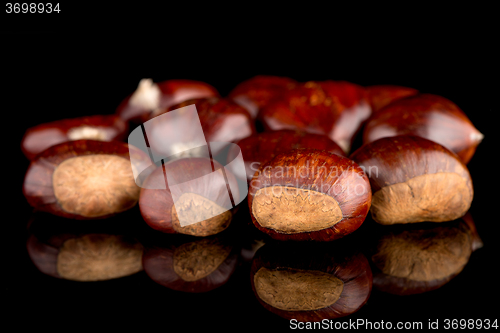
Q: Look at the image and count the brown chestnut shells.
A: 12